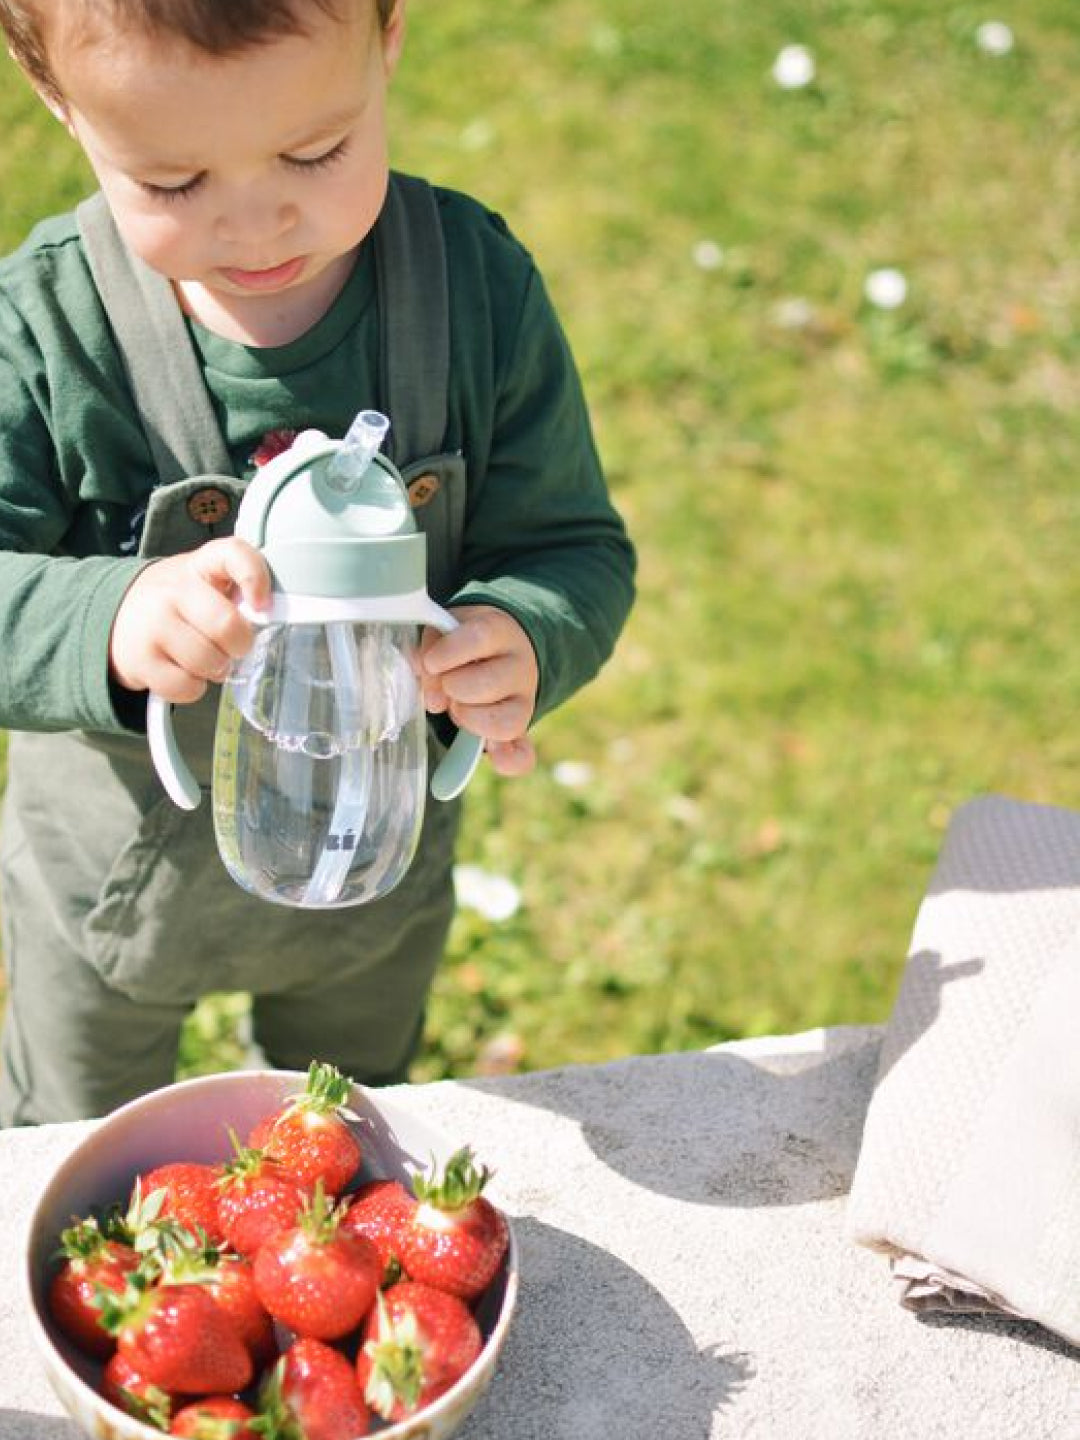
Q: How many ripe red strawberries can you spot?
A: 13